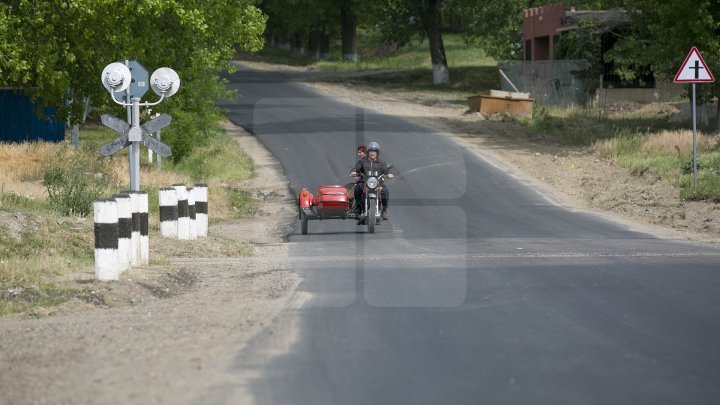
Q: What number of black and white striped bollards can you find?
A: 8